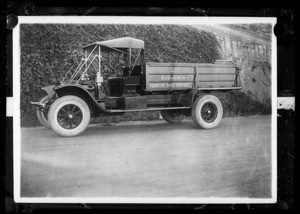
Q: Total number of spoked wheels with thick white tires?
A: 2